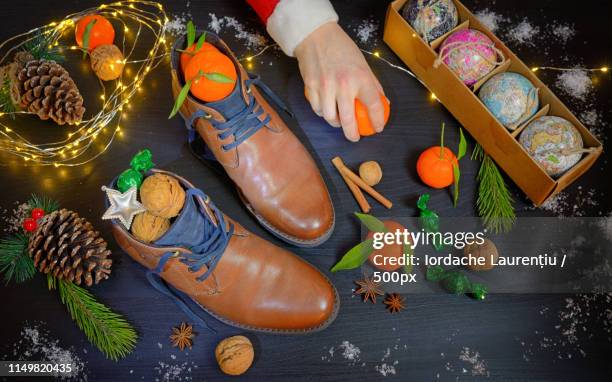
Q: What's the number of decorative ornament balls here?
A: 4